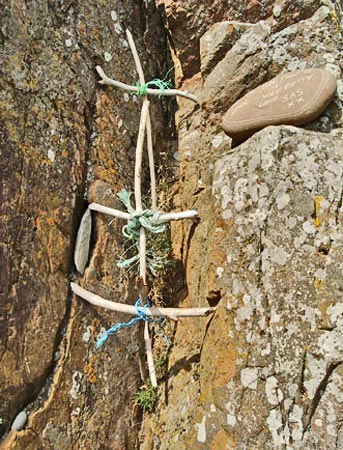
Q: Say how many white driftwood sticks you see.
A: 6